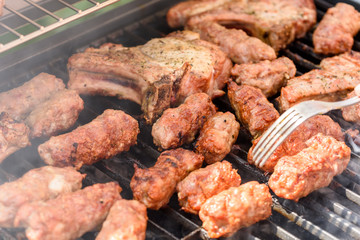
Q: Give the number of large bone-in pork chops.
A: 2